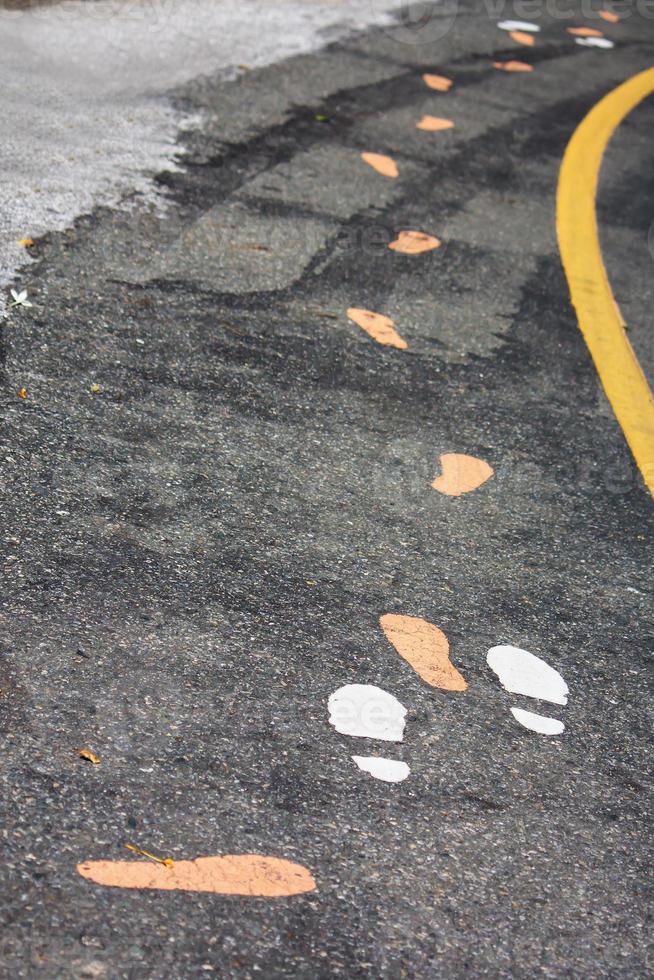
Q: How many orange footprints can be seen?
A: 12